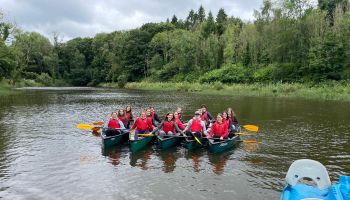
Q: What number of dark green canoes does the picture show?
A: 5